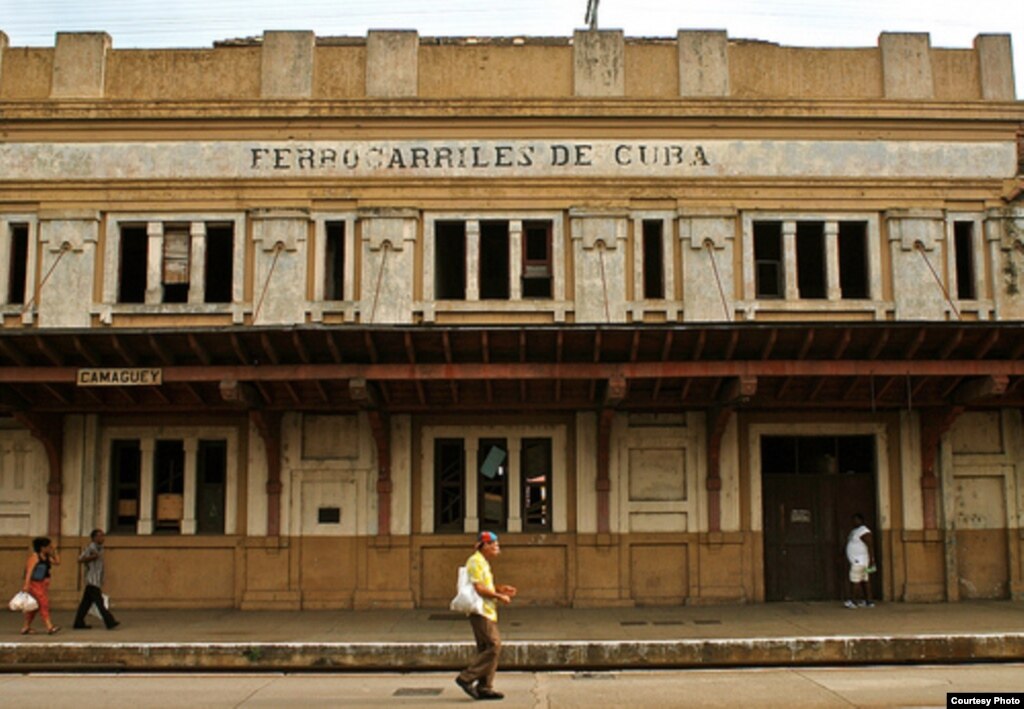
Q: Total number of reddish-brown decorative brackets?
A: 6